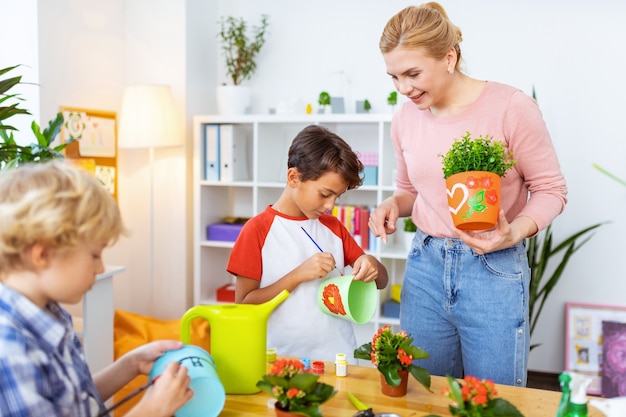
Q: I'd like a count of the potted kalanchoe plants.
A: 3